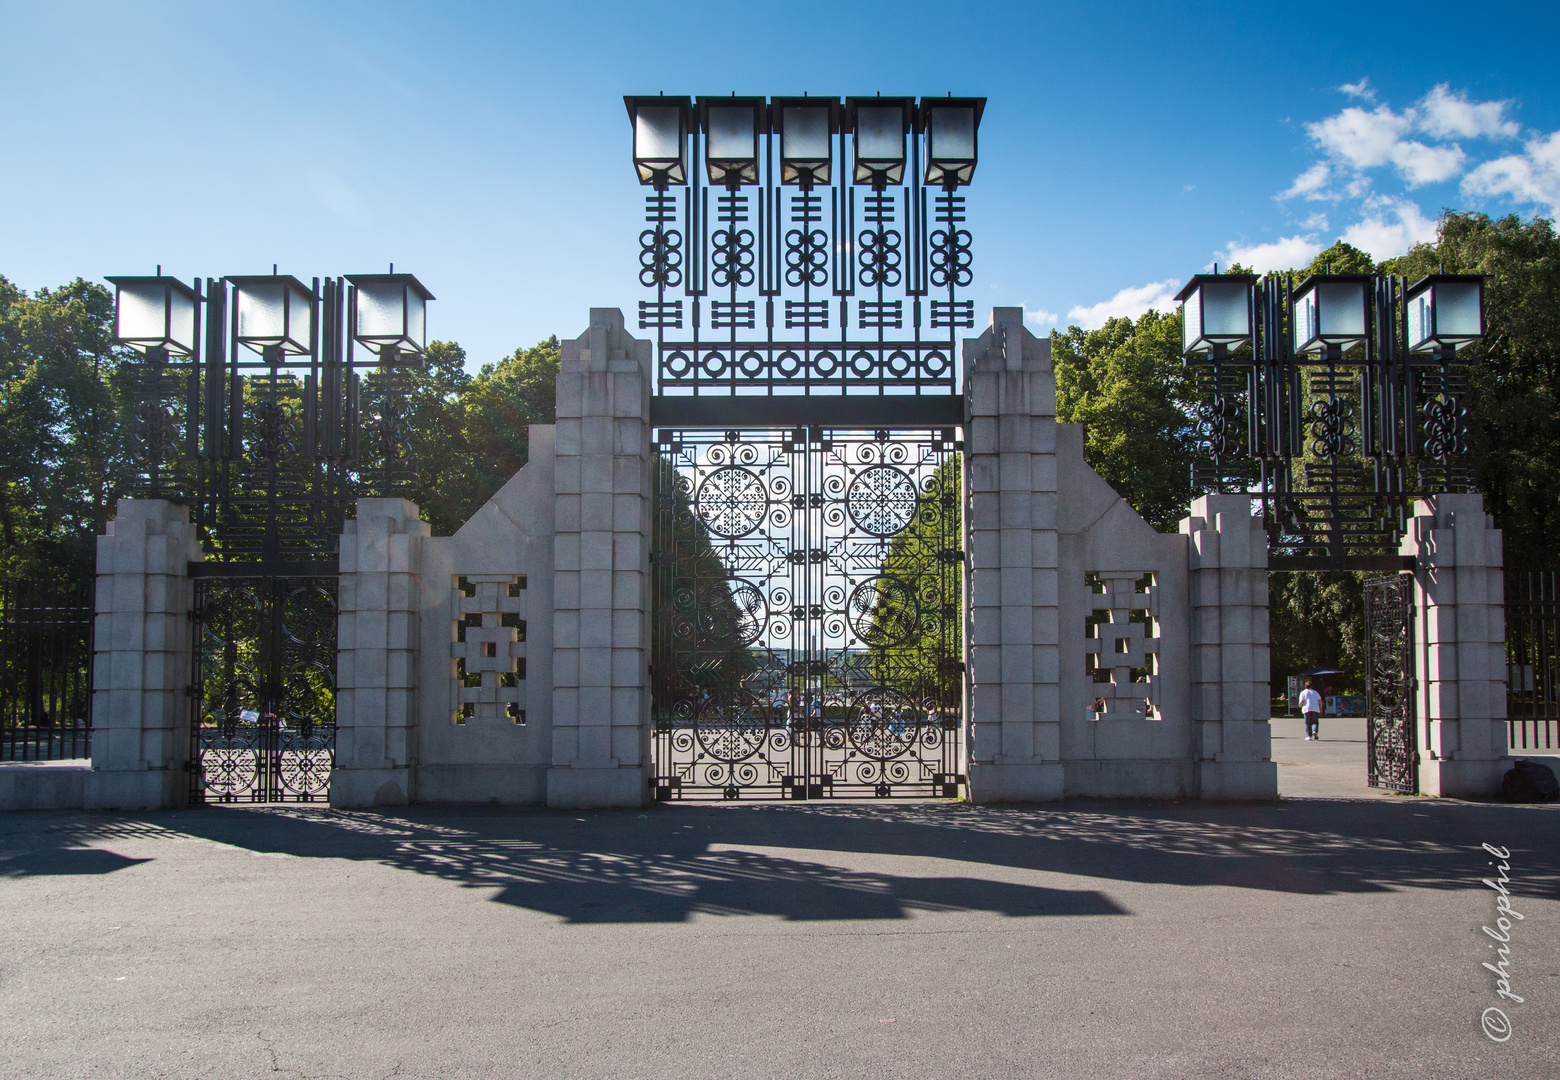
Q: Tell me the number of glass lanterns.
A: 11